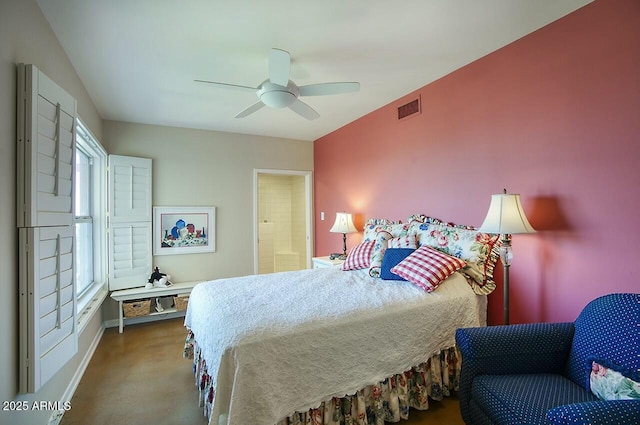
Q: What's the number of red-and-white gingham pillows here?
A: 2